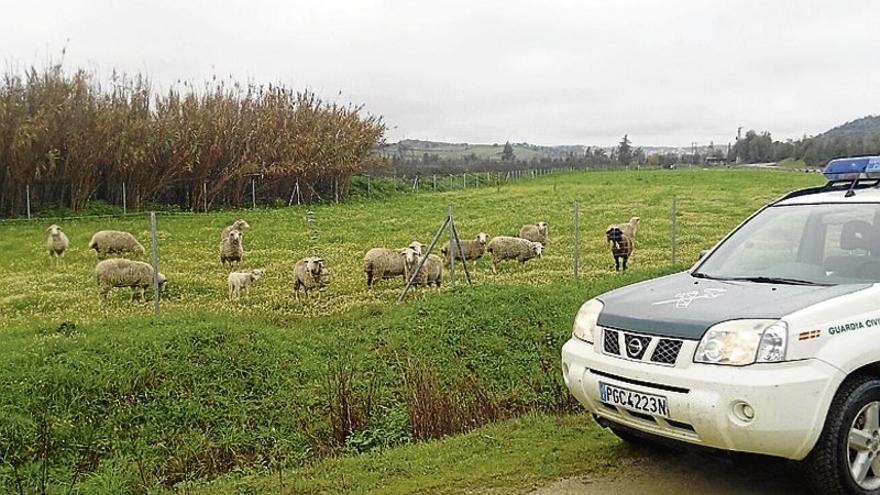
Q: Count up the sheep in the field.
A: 14